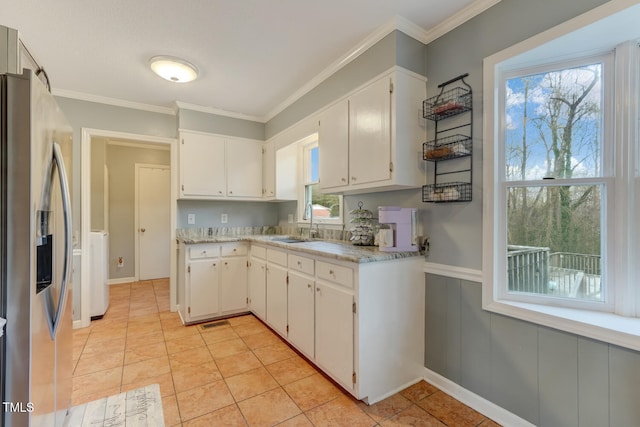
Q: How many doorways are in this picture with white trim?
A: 2